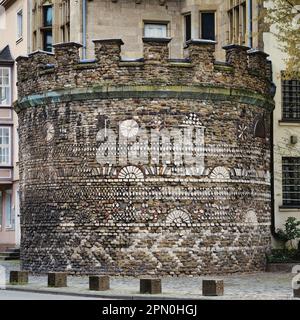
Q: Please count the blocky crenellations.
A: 8